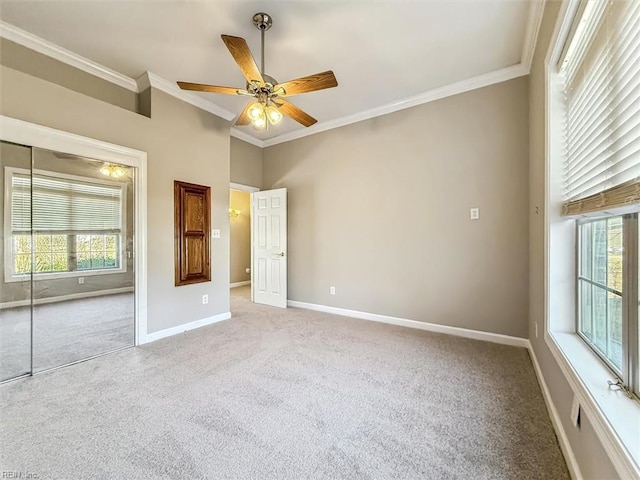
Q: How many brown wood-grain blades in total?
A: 5